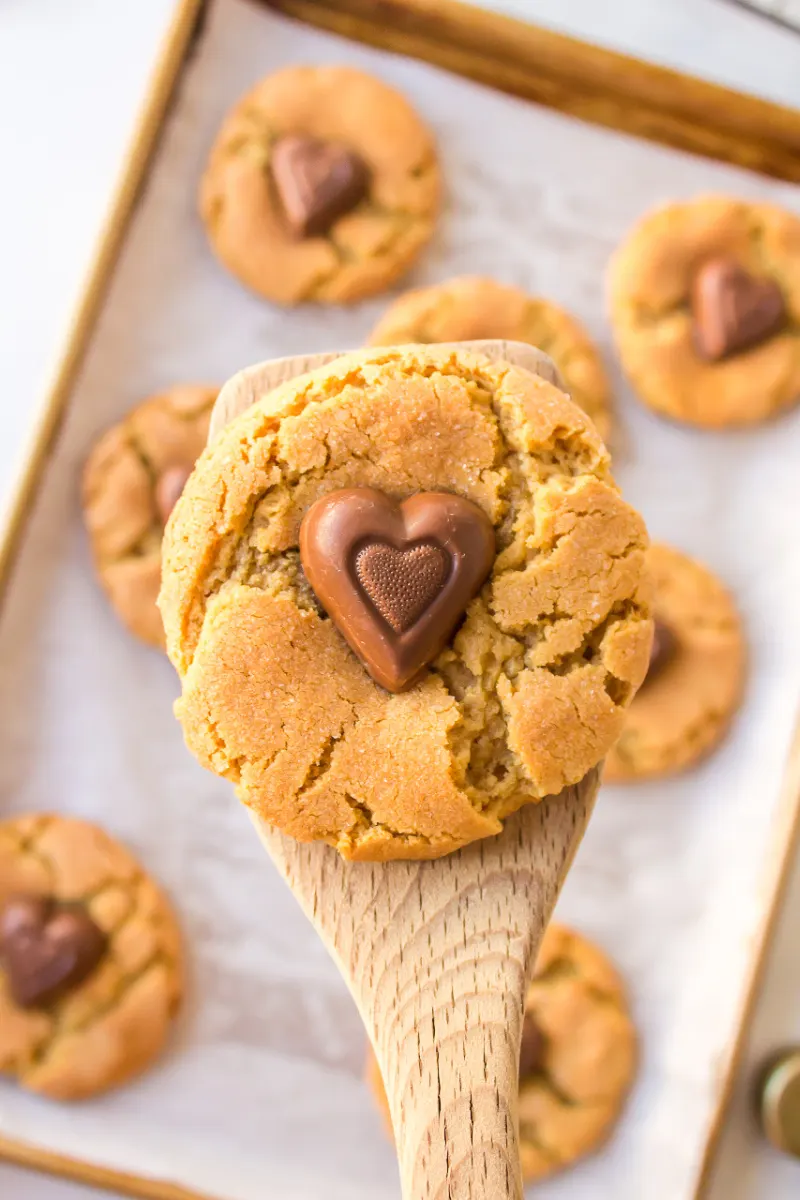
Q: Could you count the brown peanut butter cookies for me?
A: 8